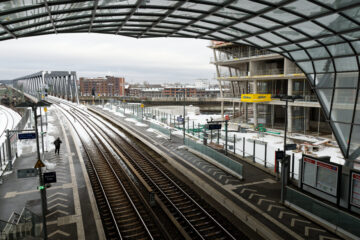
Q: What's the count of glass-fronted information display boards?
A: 2